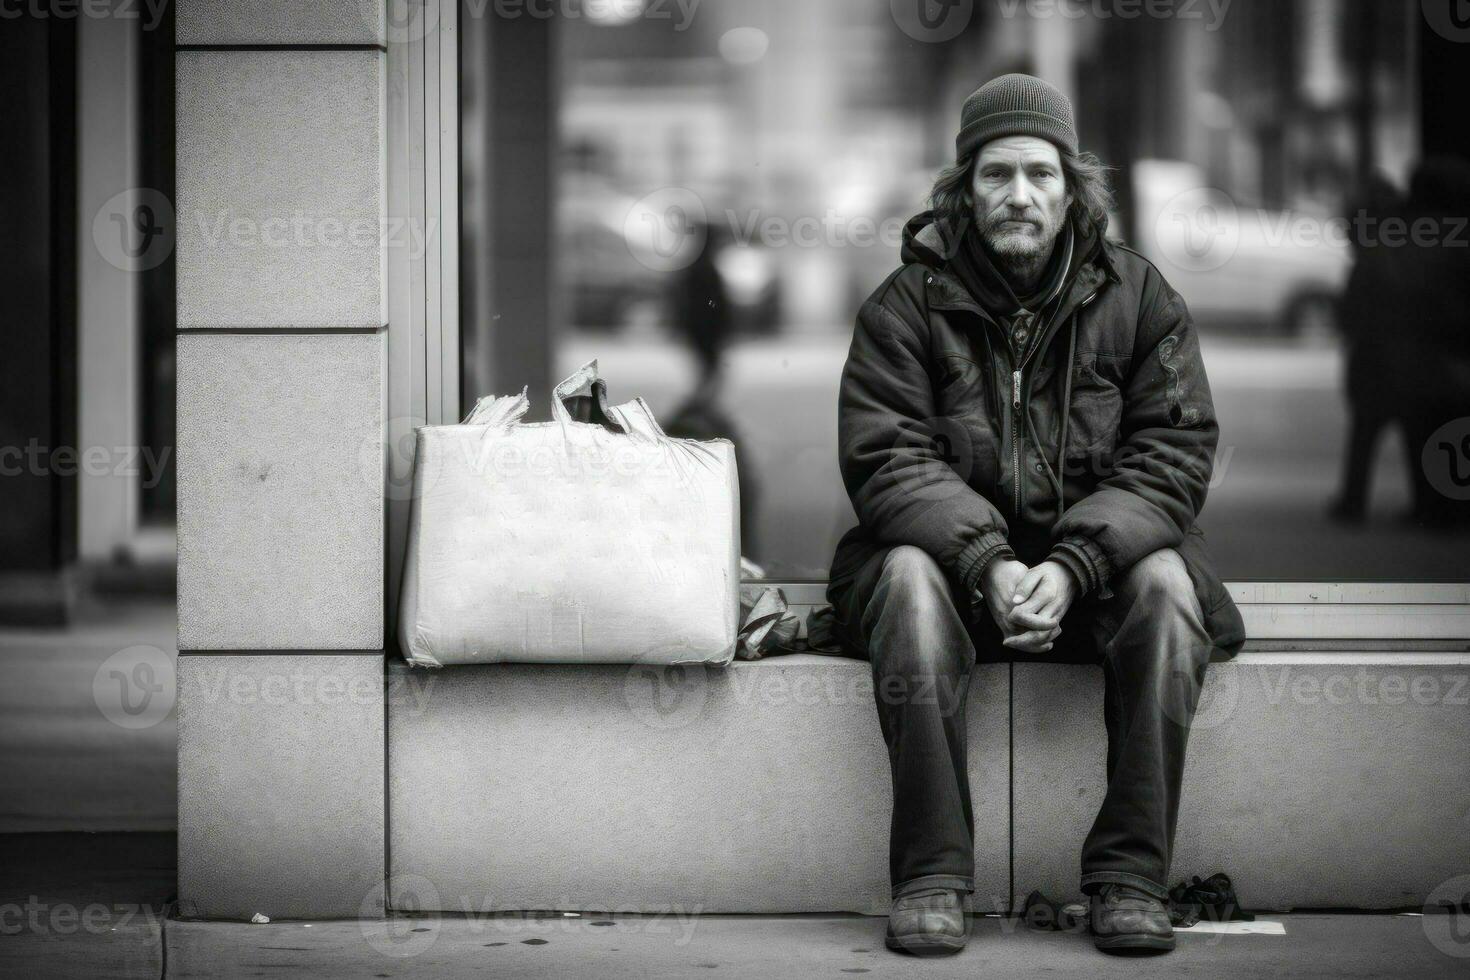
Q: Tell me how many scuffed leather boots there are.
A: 2